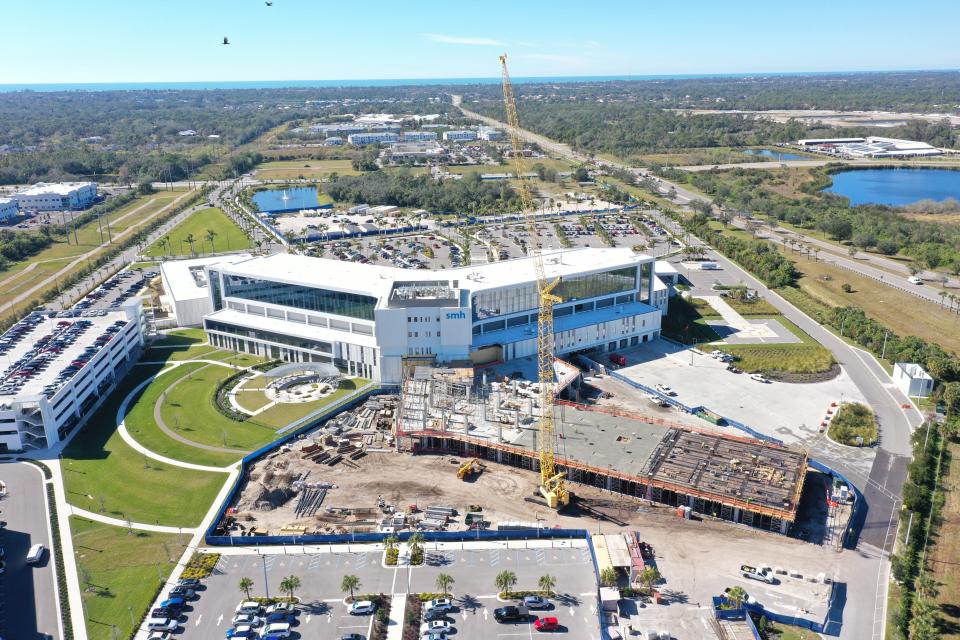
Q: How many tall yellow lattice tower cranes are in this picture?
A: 1